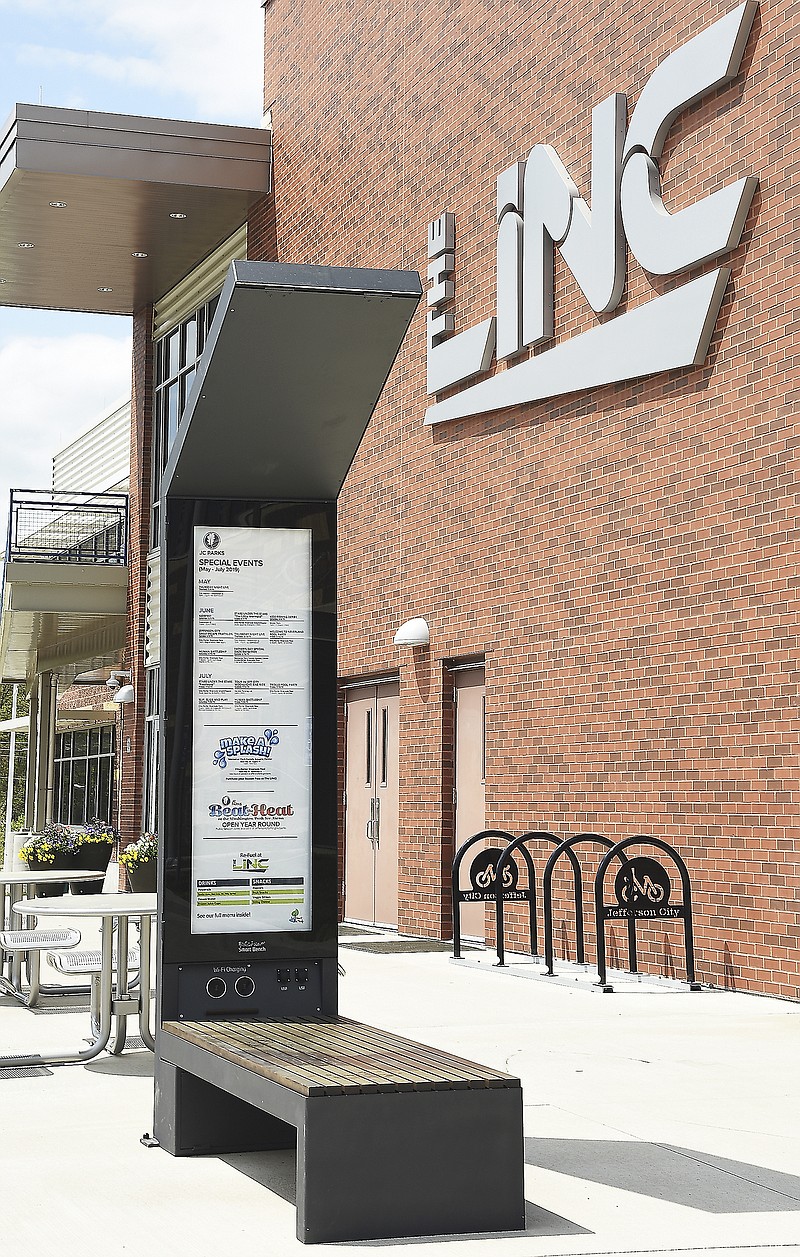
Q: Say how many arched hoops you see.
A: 4